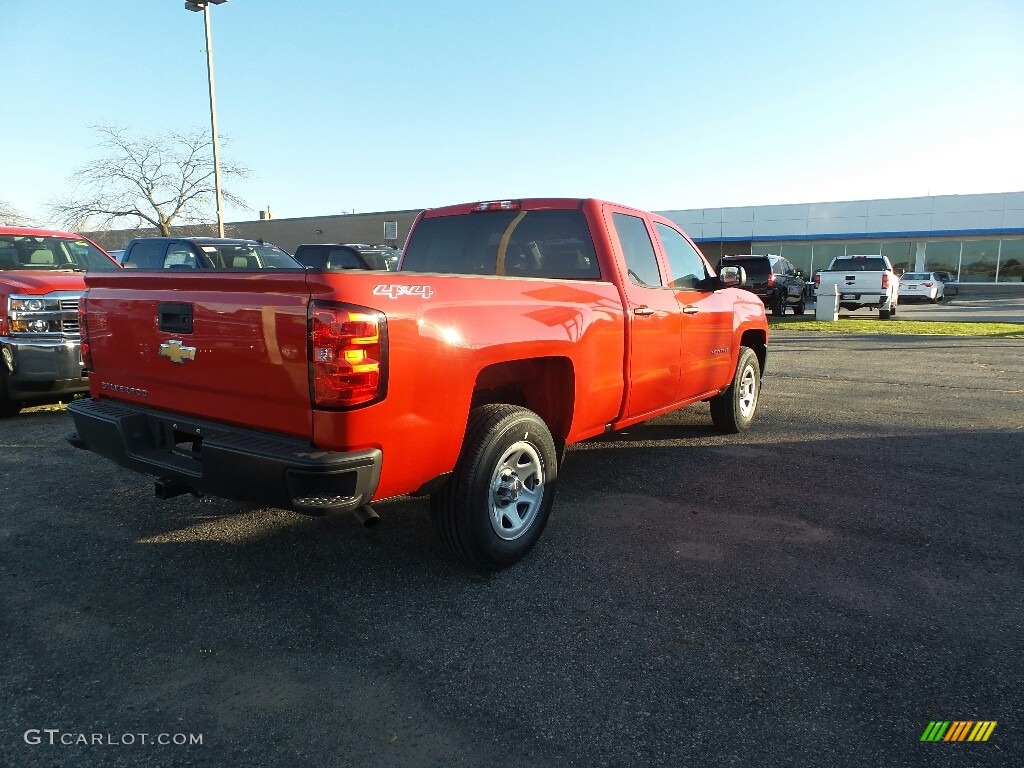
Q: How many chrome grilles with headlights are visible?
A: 1